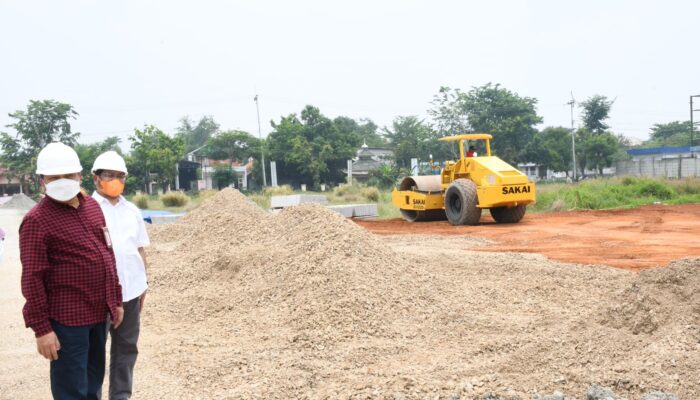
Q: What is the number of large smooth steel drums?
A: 1